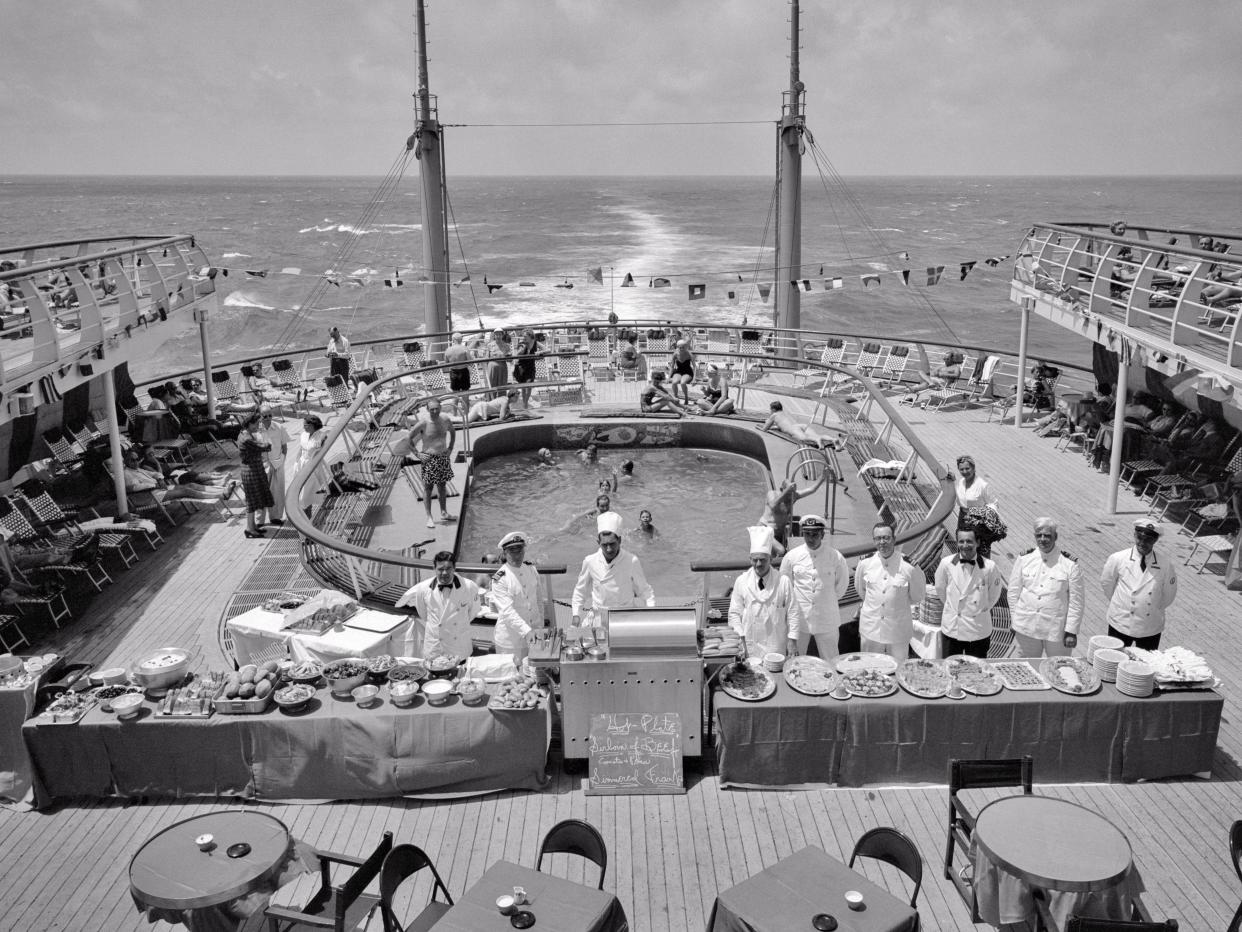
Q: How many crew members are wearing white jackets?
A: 9